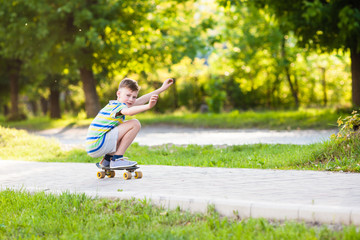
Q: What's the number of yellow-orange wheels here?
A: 4